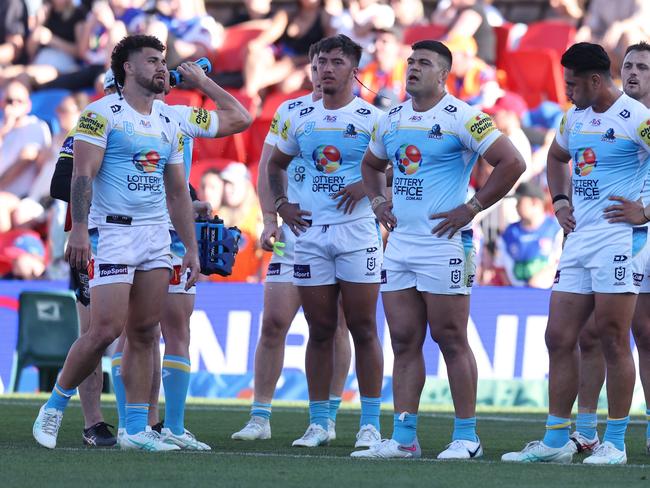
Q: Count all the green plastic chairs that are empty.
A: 1